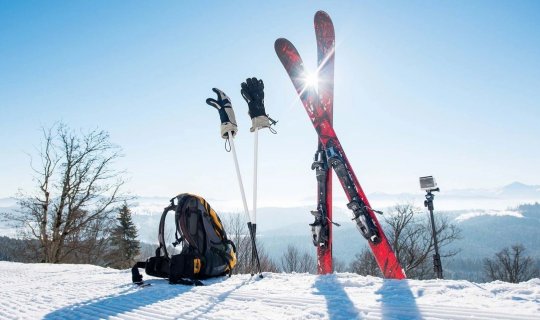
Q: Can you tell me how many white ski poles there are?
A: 2